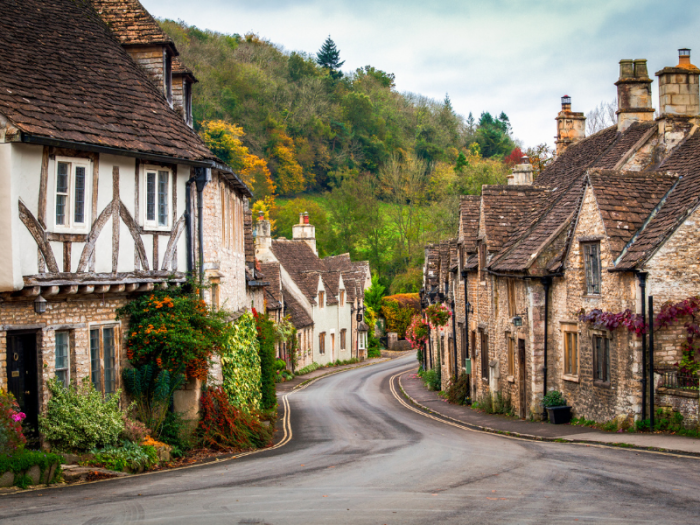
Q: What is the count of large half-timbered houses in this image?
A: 1